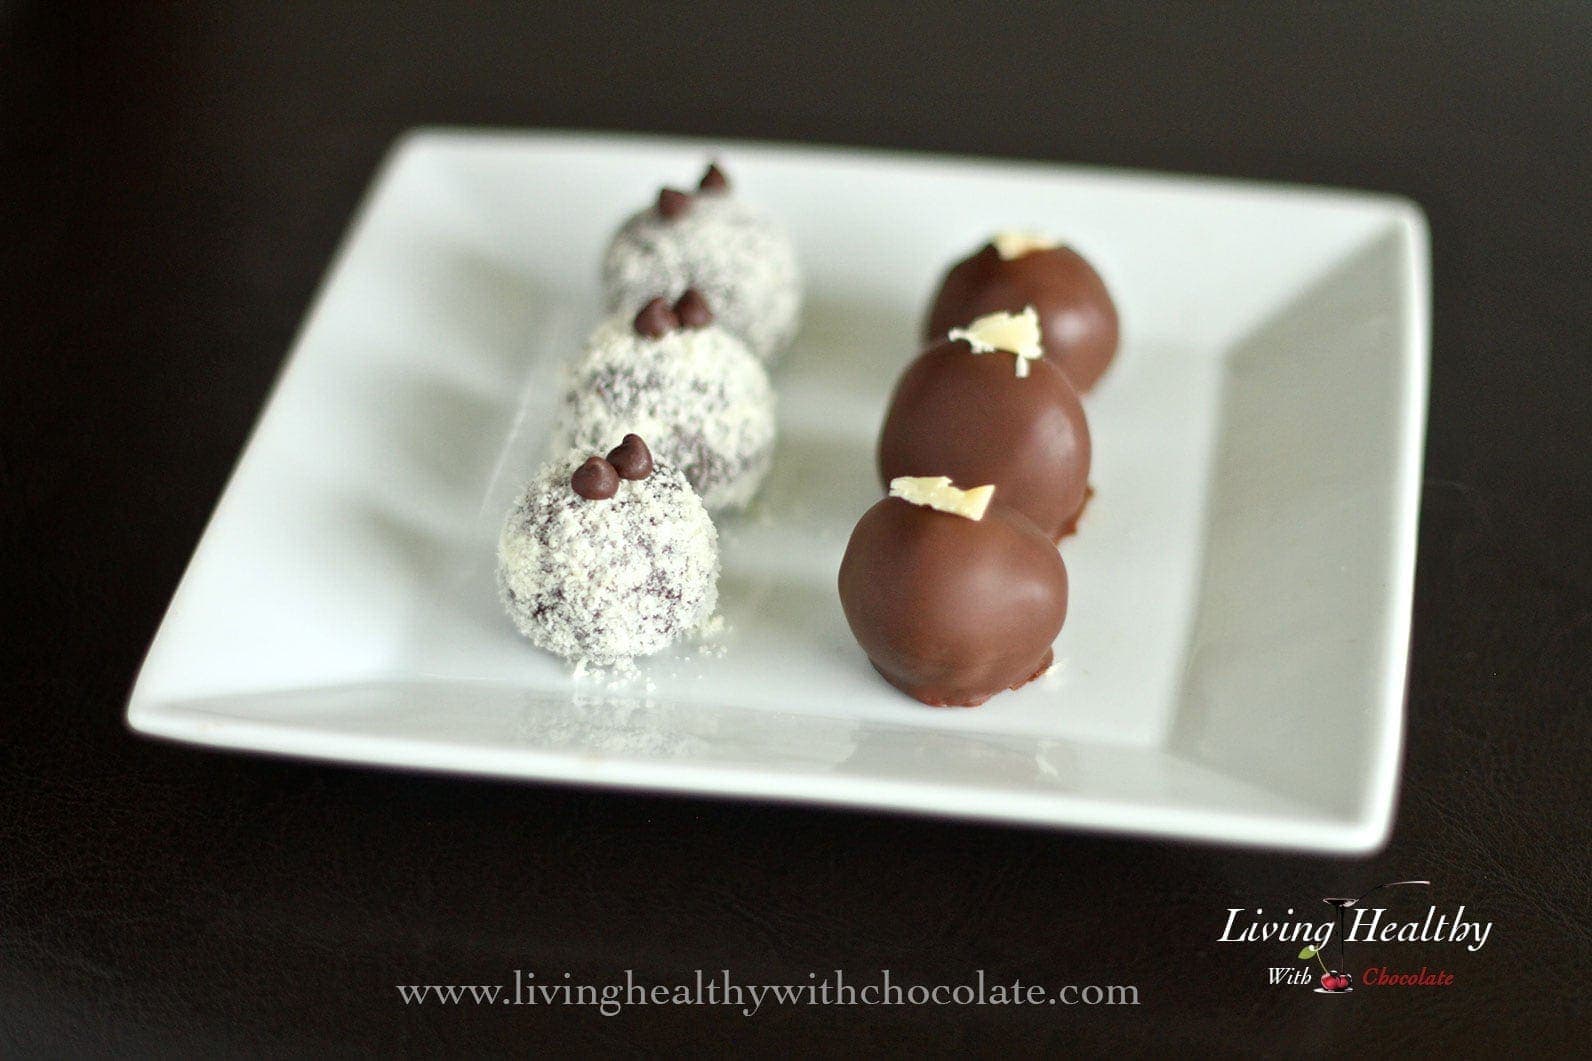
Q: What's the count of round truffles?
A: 6